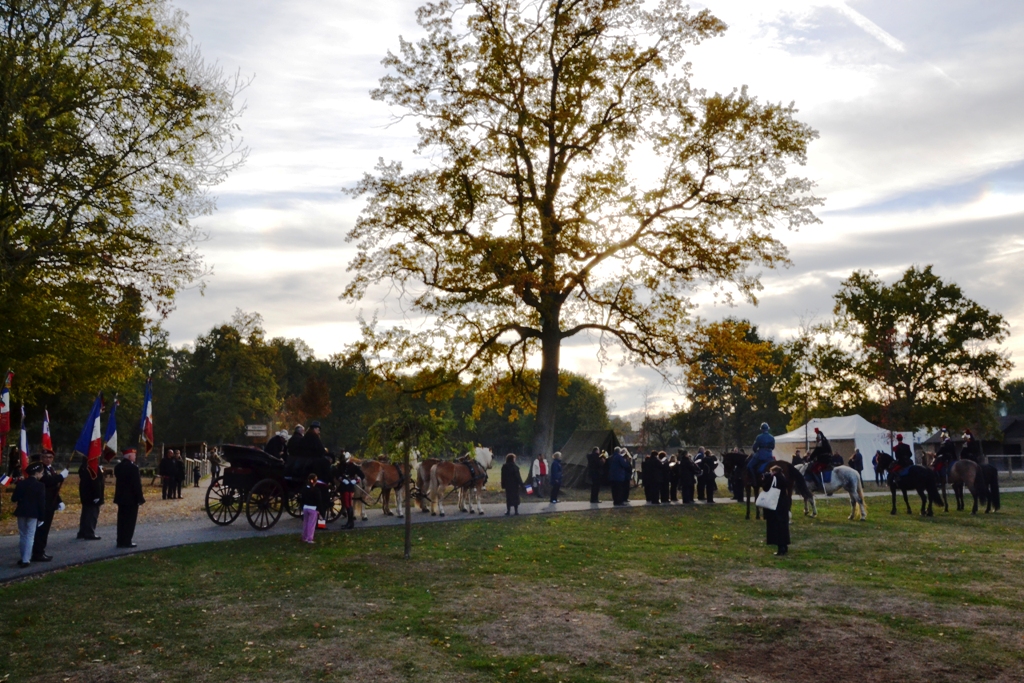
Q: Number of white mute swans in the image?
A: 0